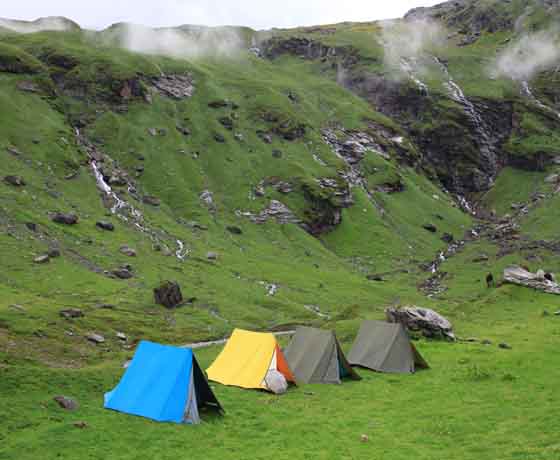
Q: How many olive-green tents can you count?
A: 2